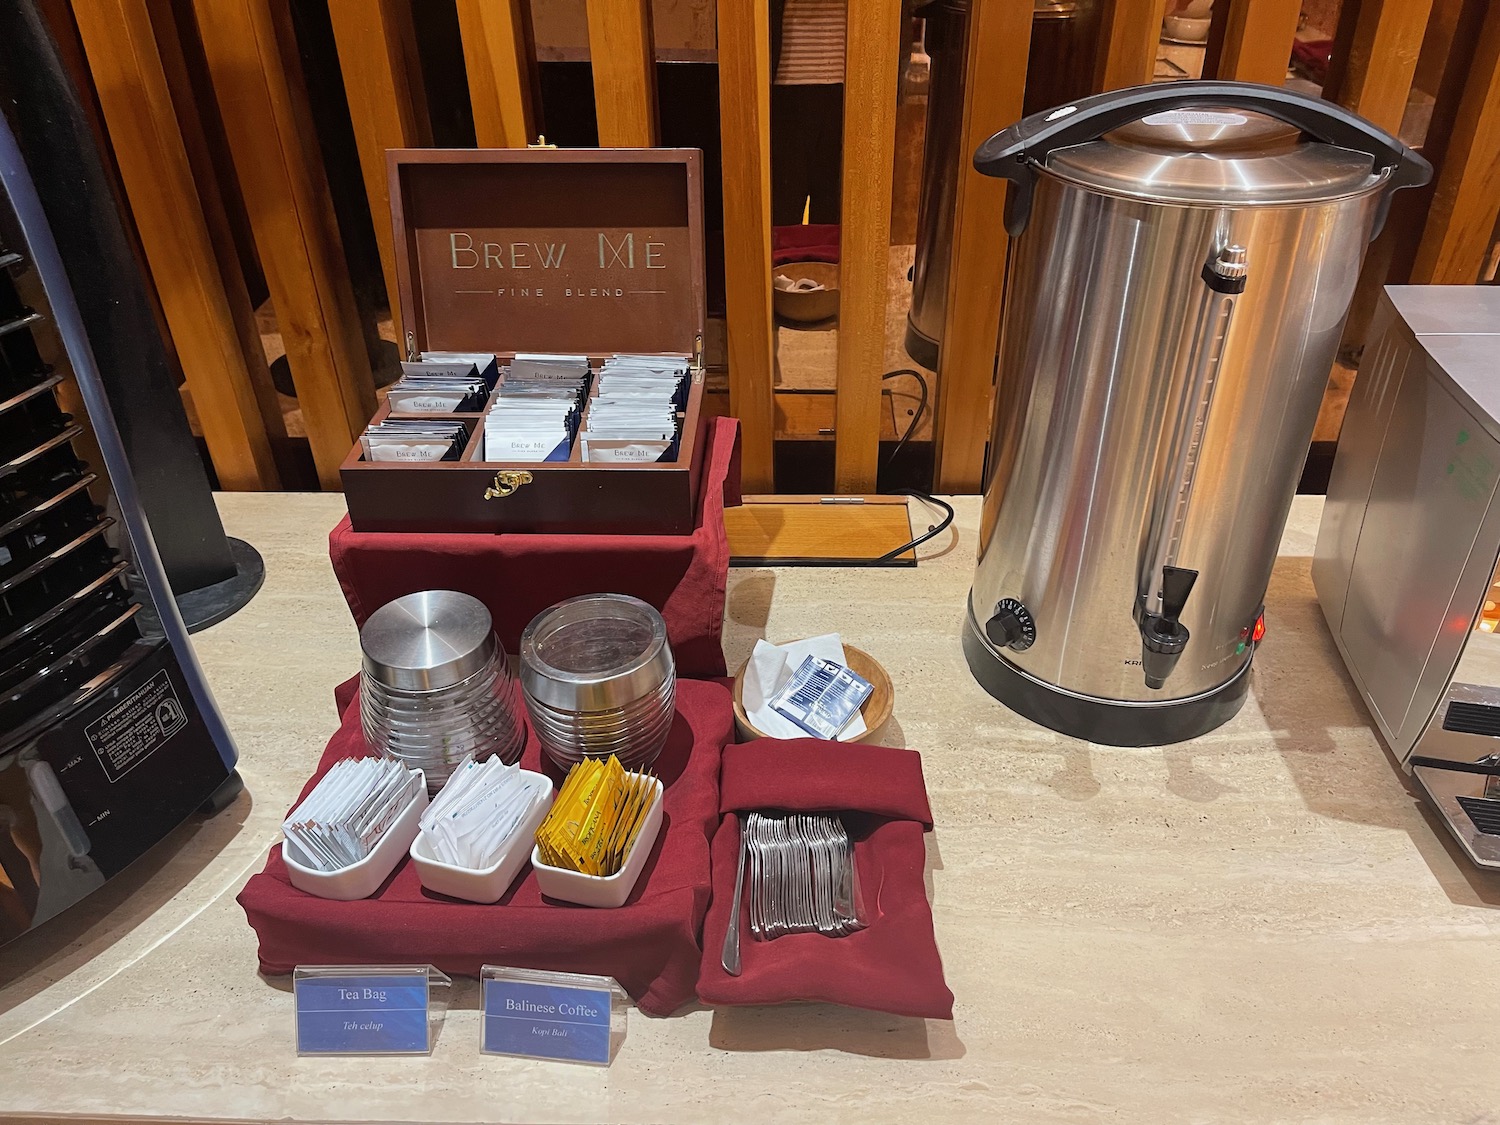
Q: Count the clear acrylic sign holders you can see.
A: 2